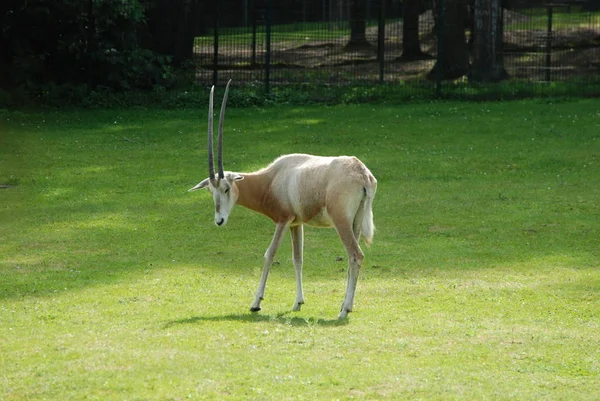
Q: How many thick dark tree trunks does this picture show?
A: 4